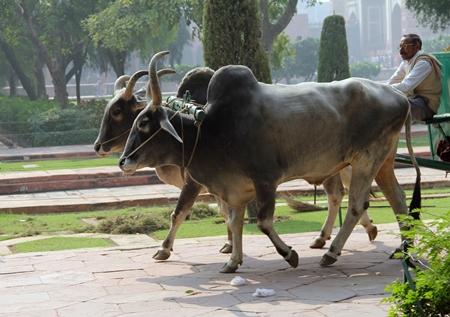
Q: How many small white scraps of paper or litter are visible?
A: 2